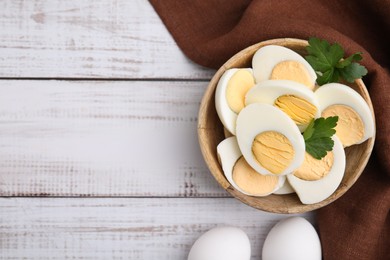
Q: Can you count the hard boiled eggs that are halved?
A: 7